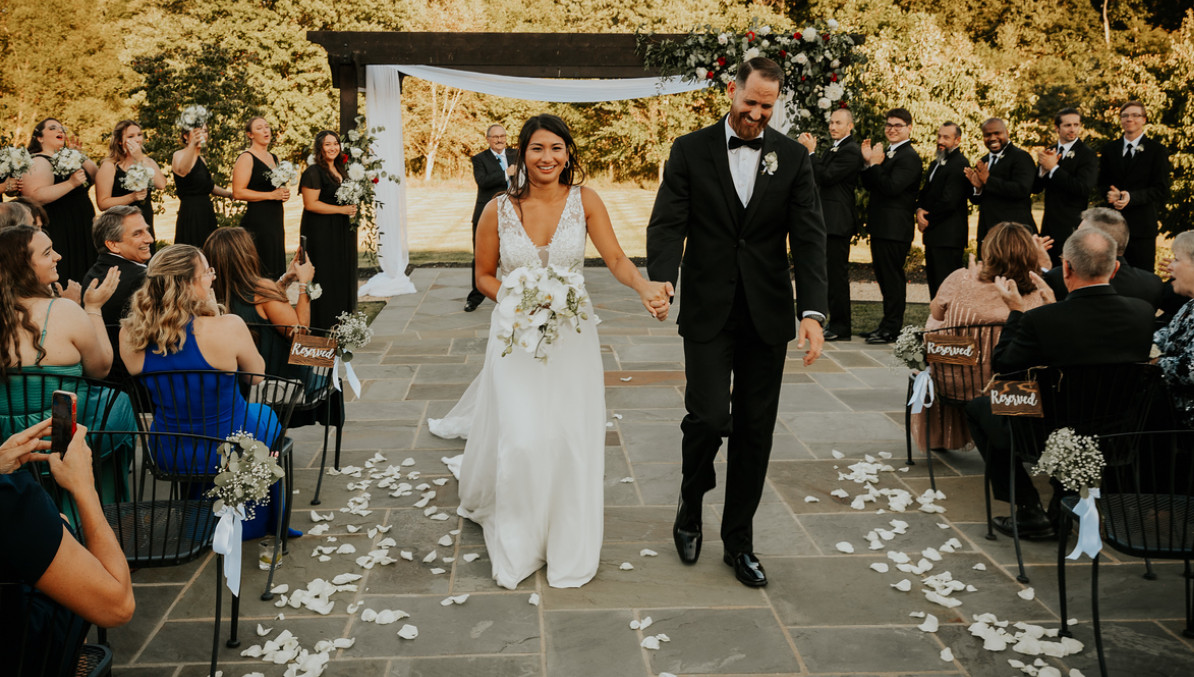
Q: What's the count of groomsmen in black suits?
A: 6